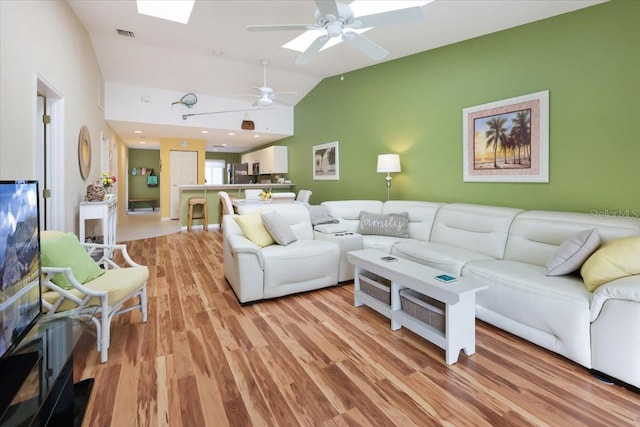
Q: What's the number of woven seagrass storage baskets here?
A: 2